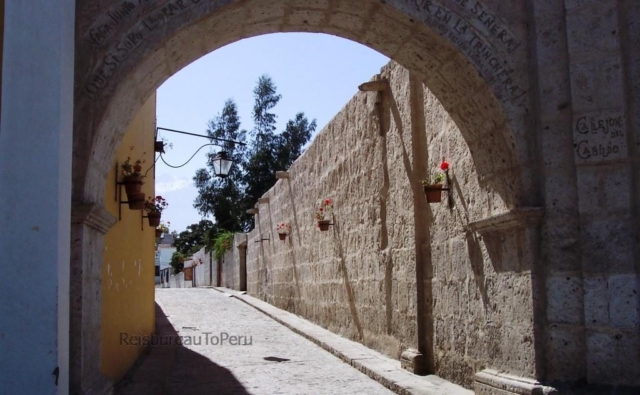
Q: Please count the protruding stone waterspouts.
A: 4